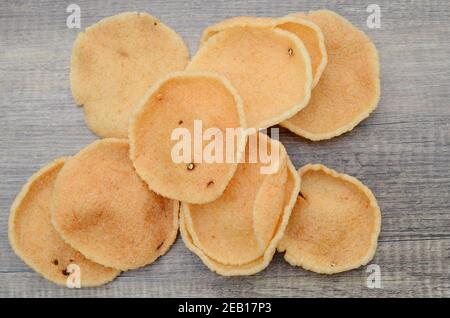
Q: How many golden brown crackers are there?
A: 10